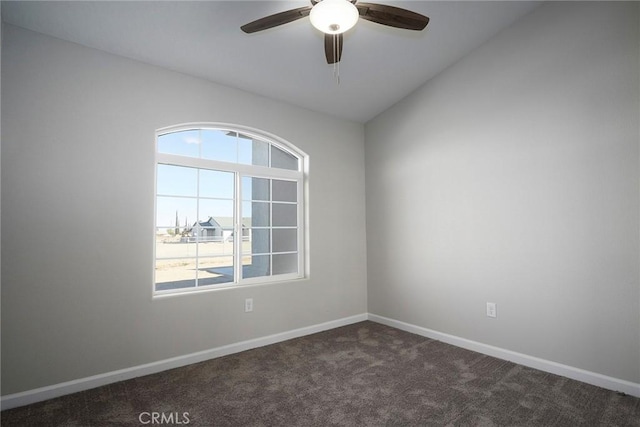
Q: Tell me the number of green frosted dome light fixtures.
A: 0